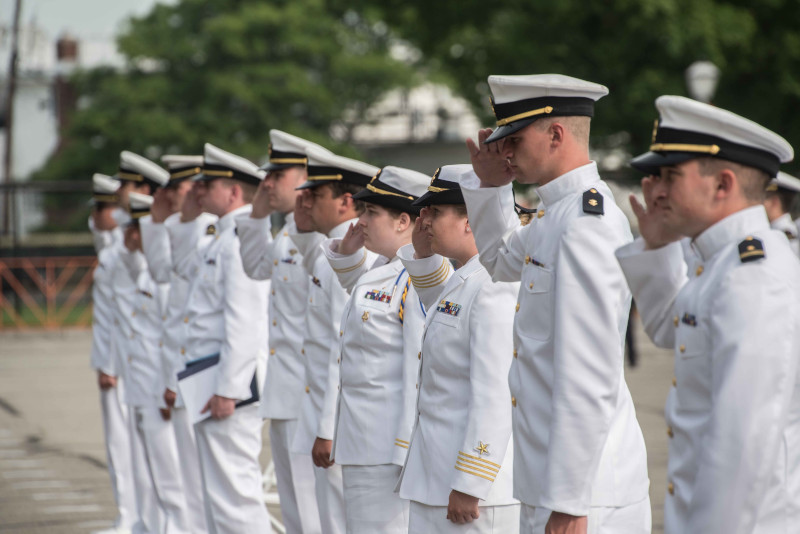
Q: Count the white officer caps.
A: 12